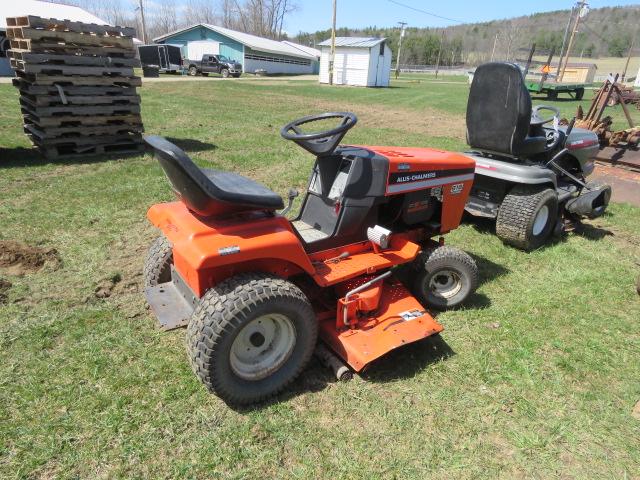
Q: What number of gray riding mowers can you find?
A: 1